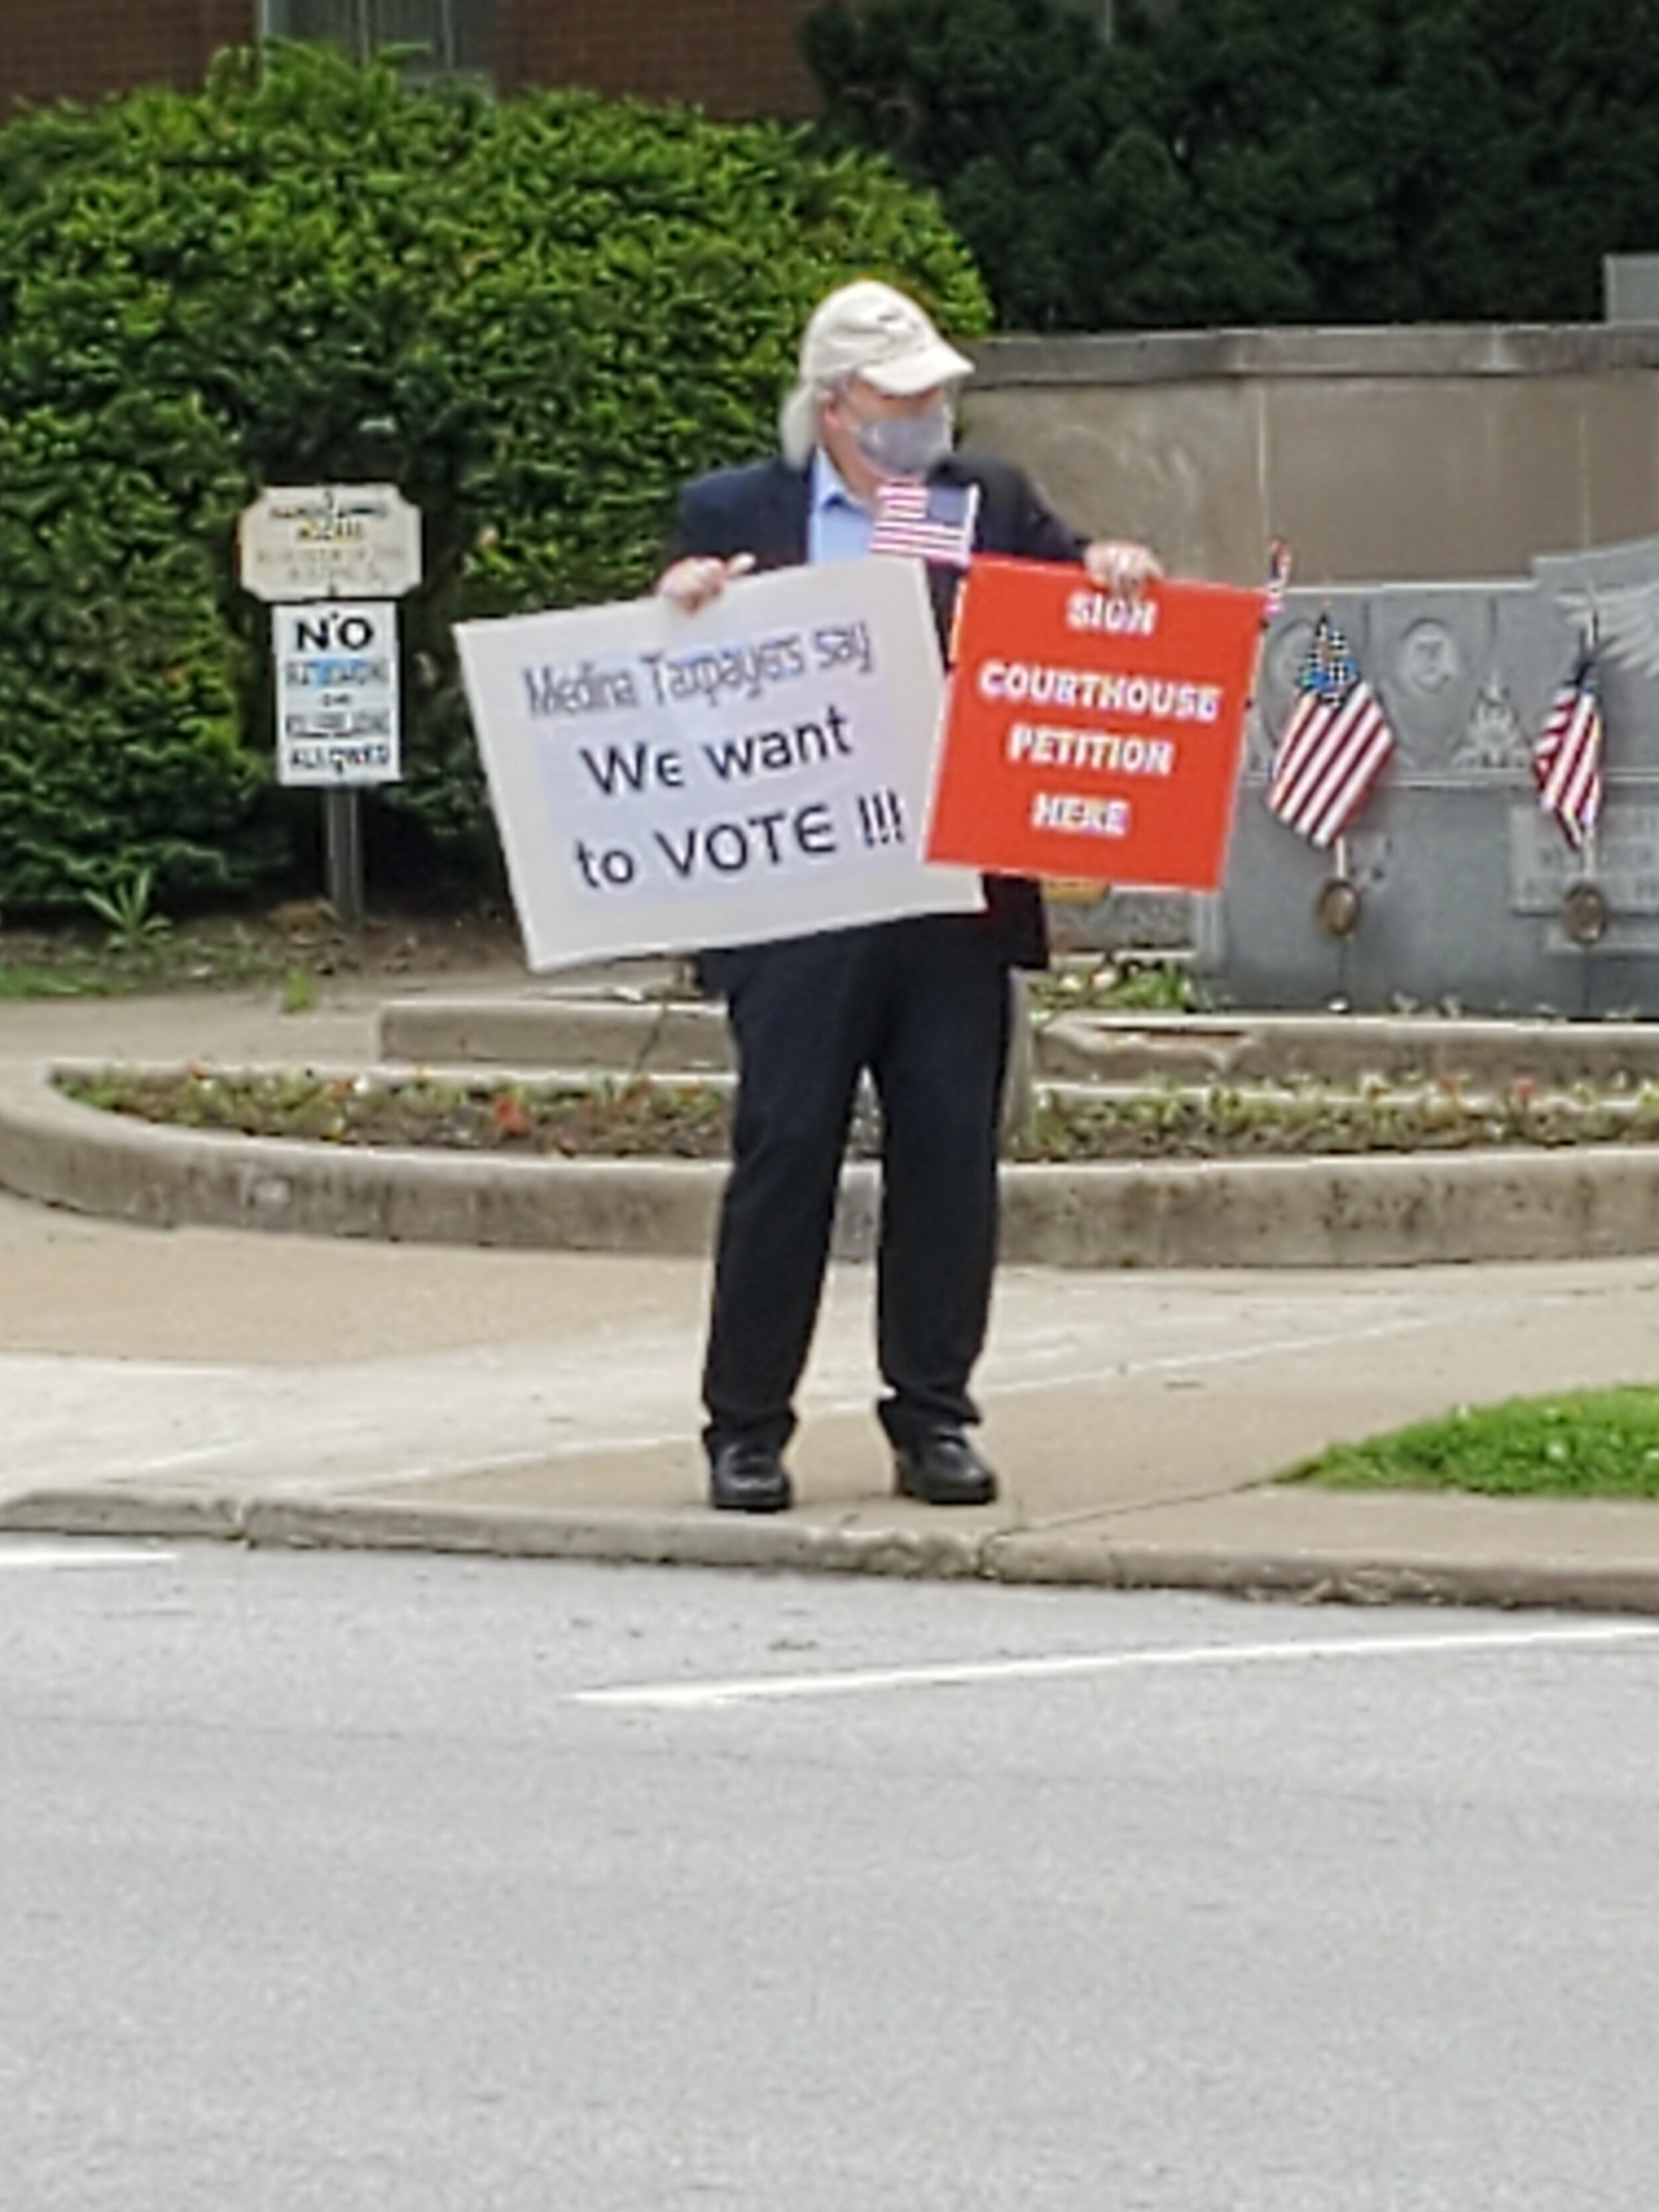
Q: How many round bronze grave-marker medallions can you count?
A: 2